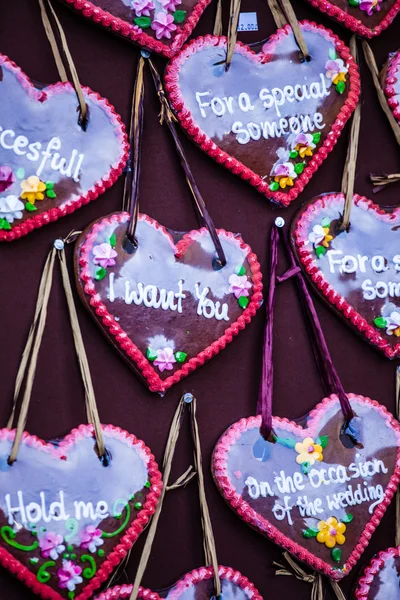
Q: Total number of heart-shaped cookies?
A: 11